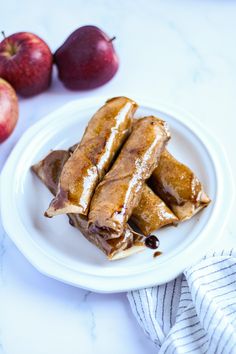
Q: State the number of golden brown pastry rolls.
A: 5